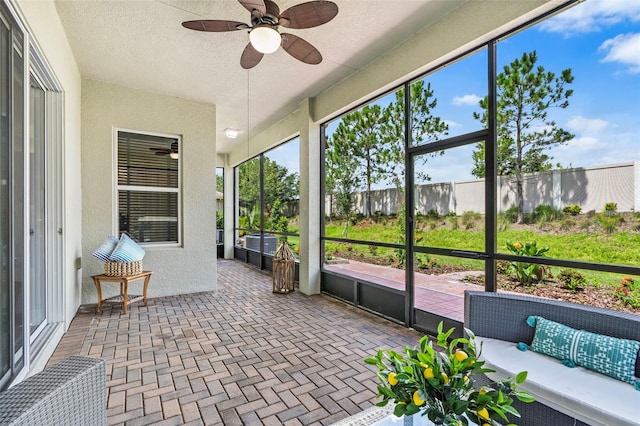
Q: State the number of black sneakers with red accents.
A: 0